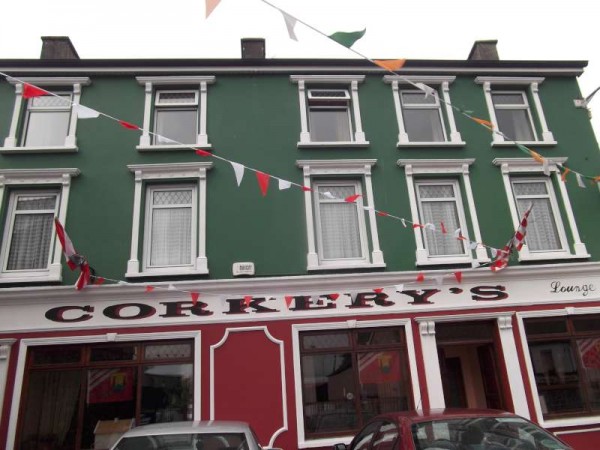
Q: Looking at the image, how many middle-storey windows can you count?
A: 5